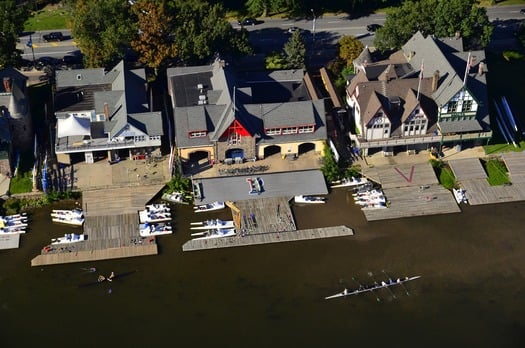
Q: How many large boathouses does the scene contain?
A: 3